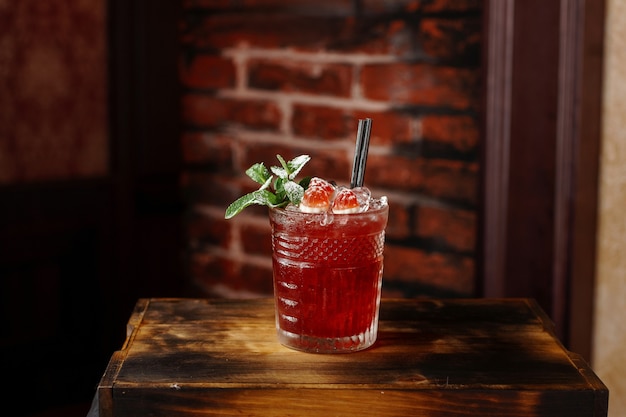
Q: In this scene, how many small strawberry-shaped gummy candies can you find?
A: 3